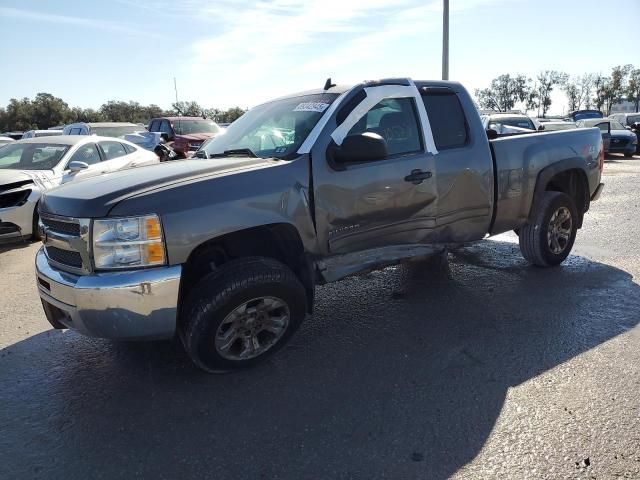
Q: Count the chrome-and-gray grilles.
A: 1